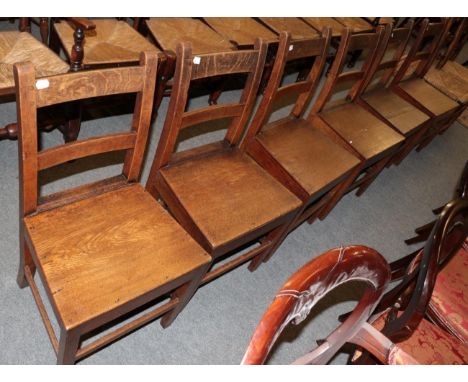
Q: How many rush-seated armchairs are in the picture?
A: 1